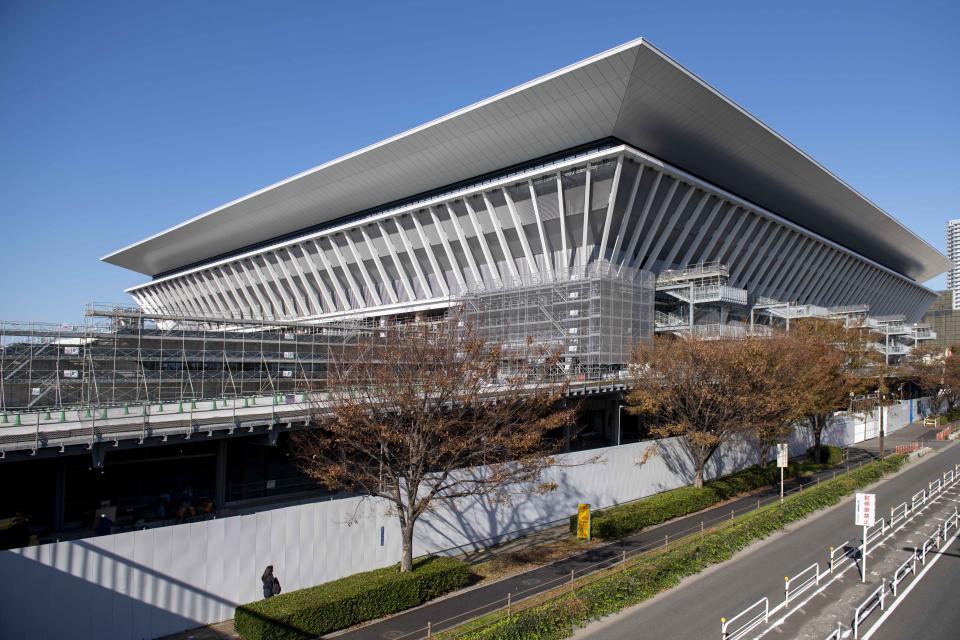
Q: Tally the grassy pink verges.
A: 0